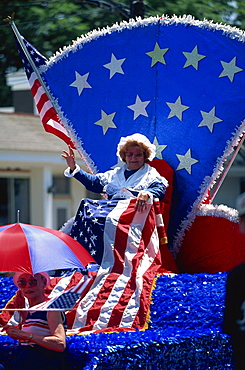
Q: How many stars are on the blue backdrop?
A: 11